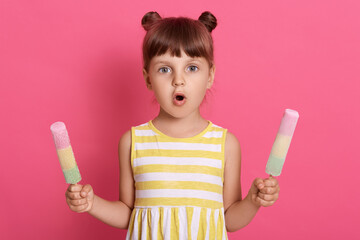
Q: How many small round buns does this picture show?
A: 2